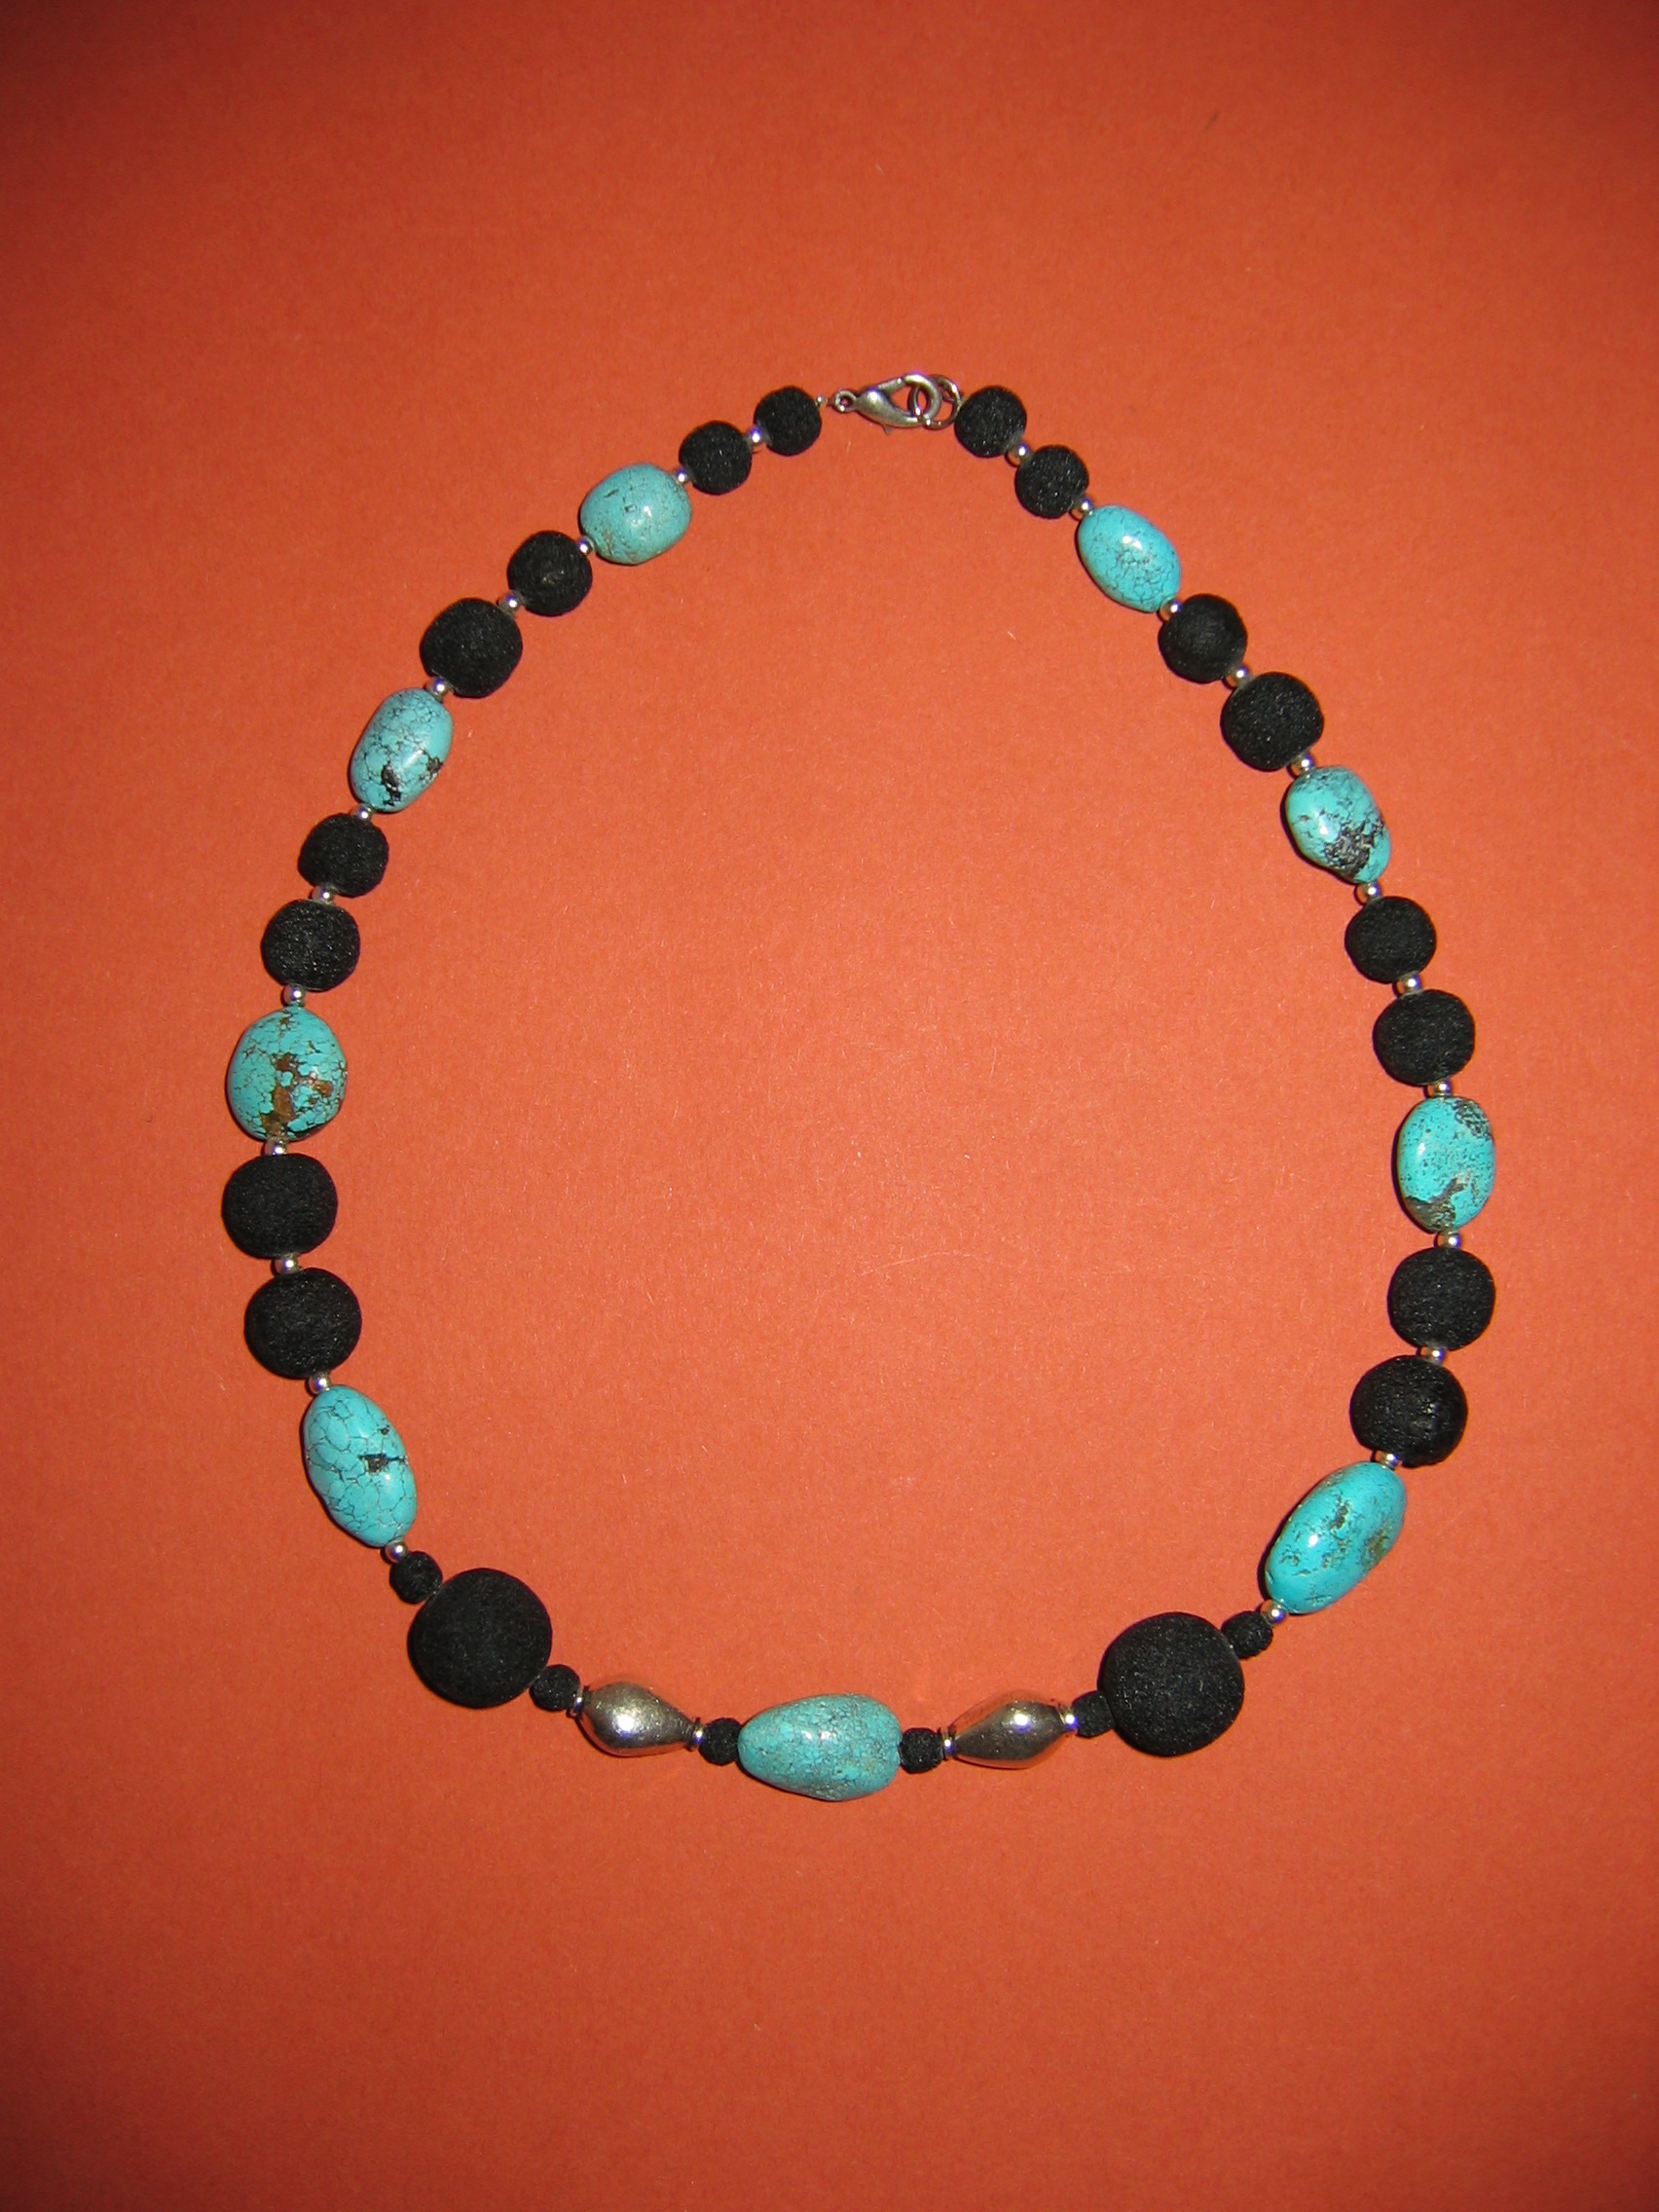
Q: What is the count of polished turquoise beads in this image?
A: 9